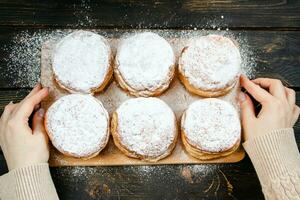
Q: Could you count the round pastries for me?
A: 6